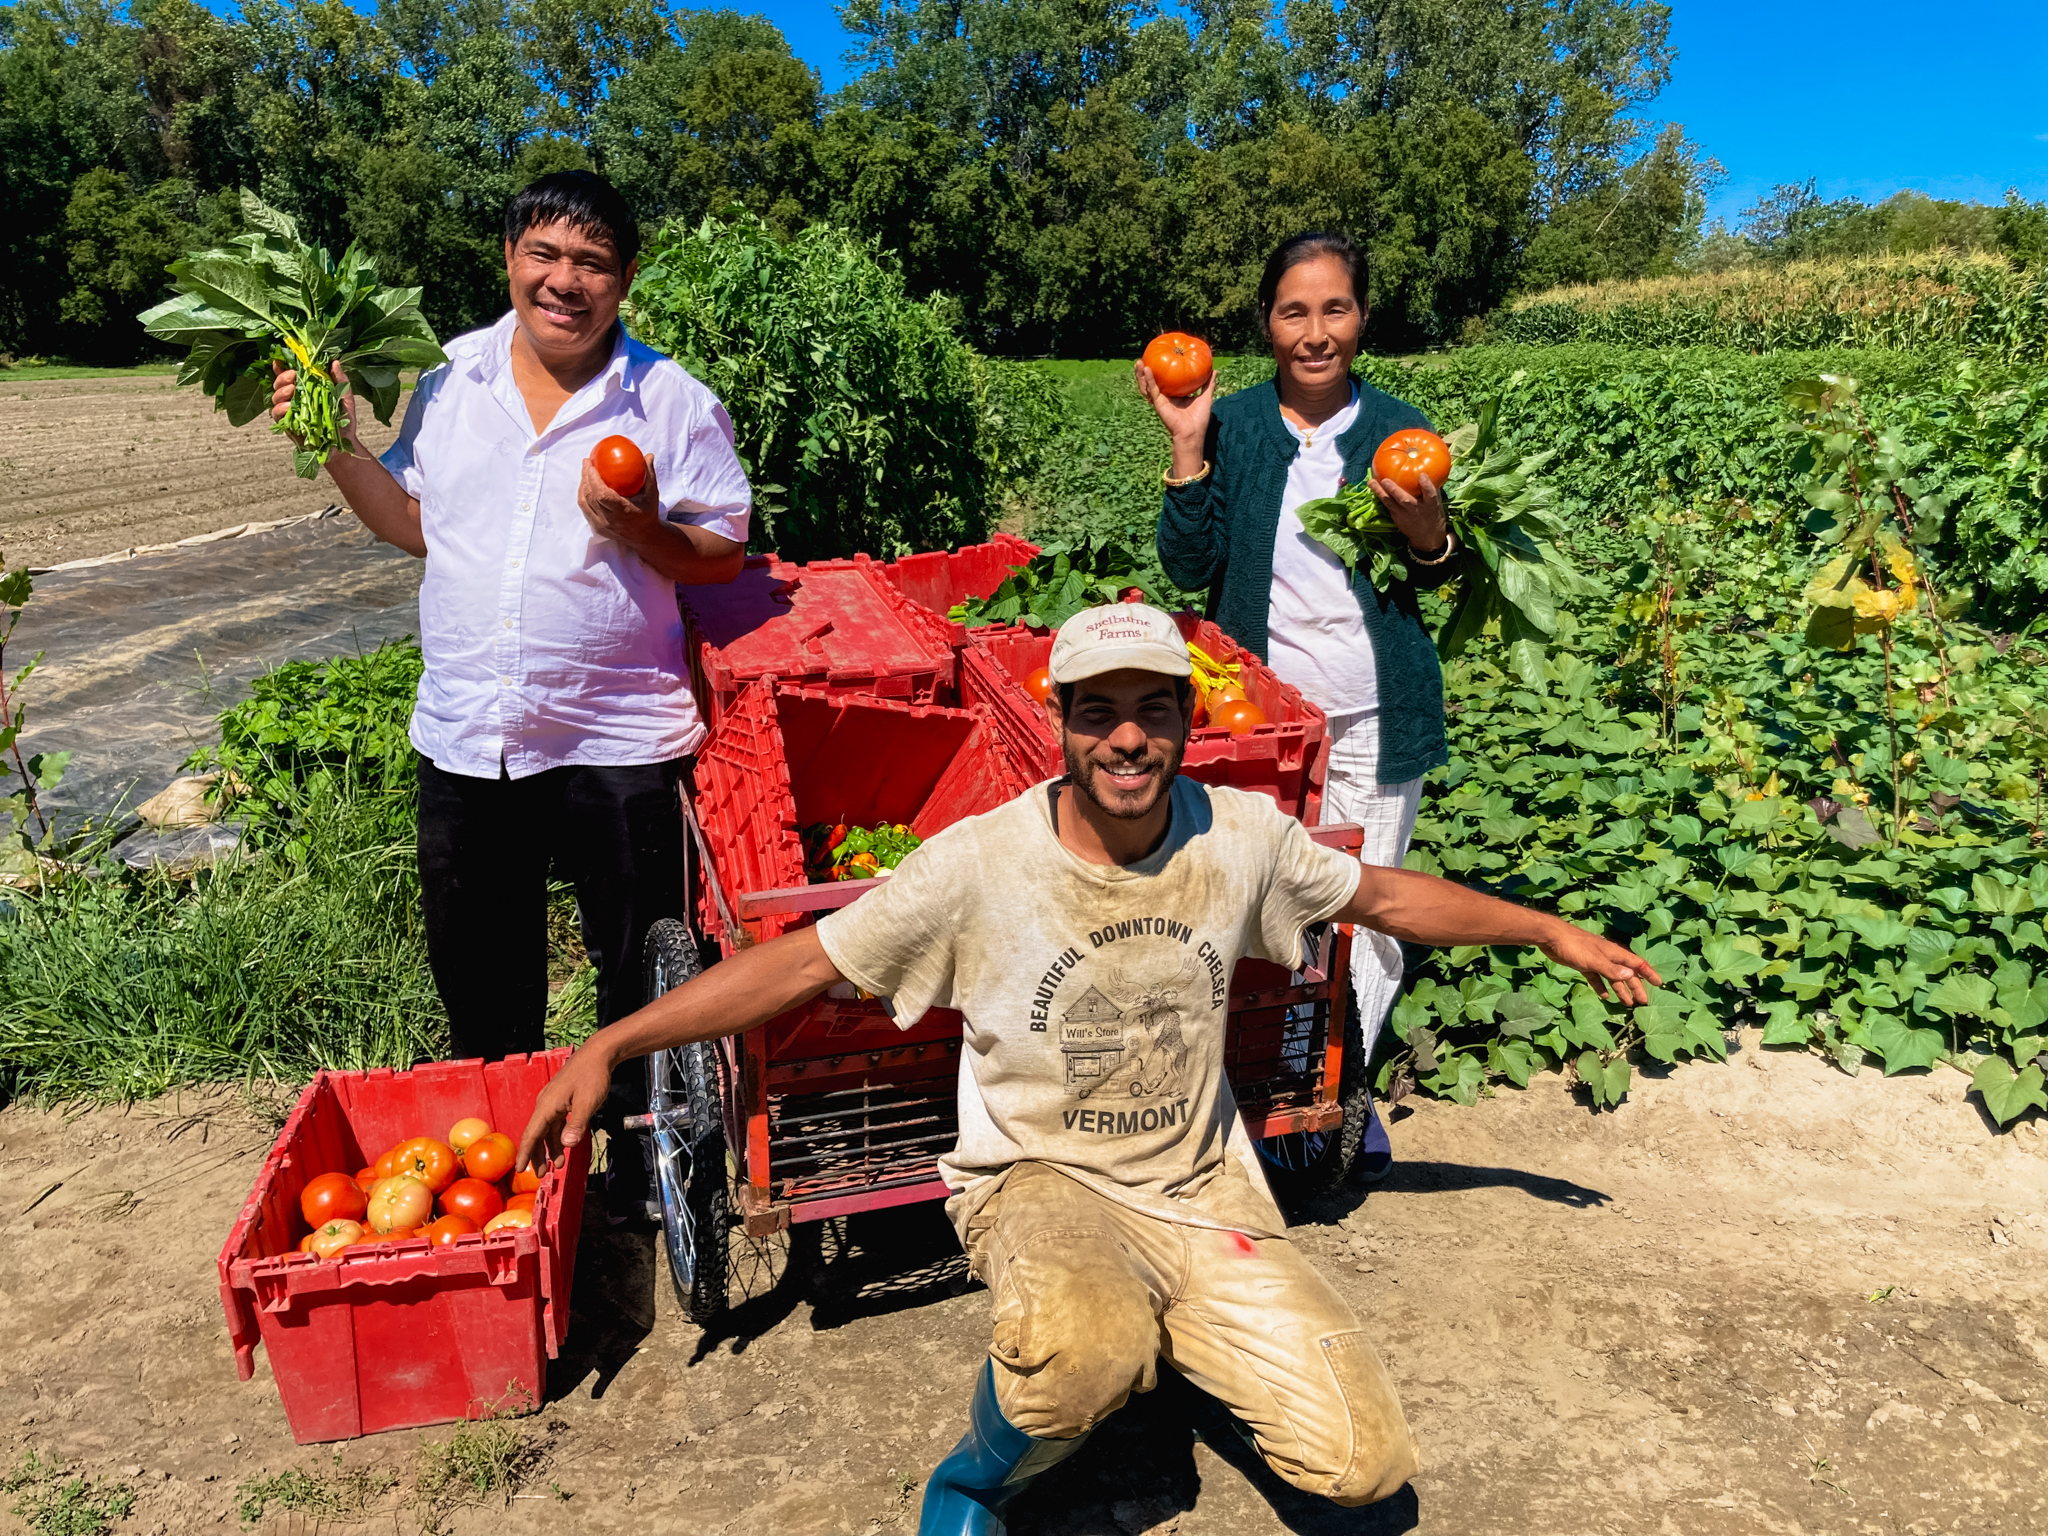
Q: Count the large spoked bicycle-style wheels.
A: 2